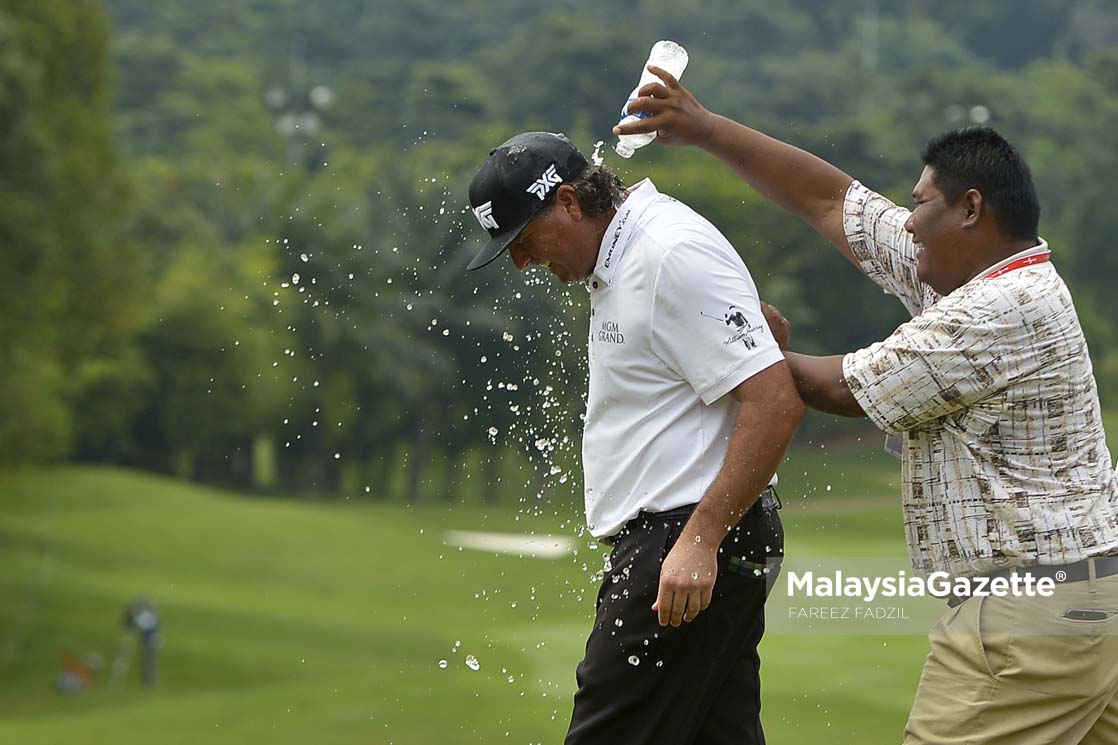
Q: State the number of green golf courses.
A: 1